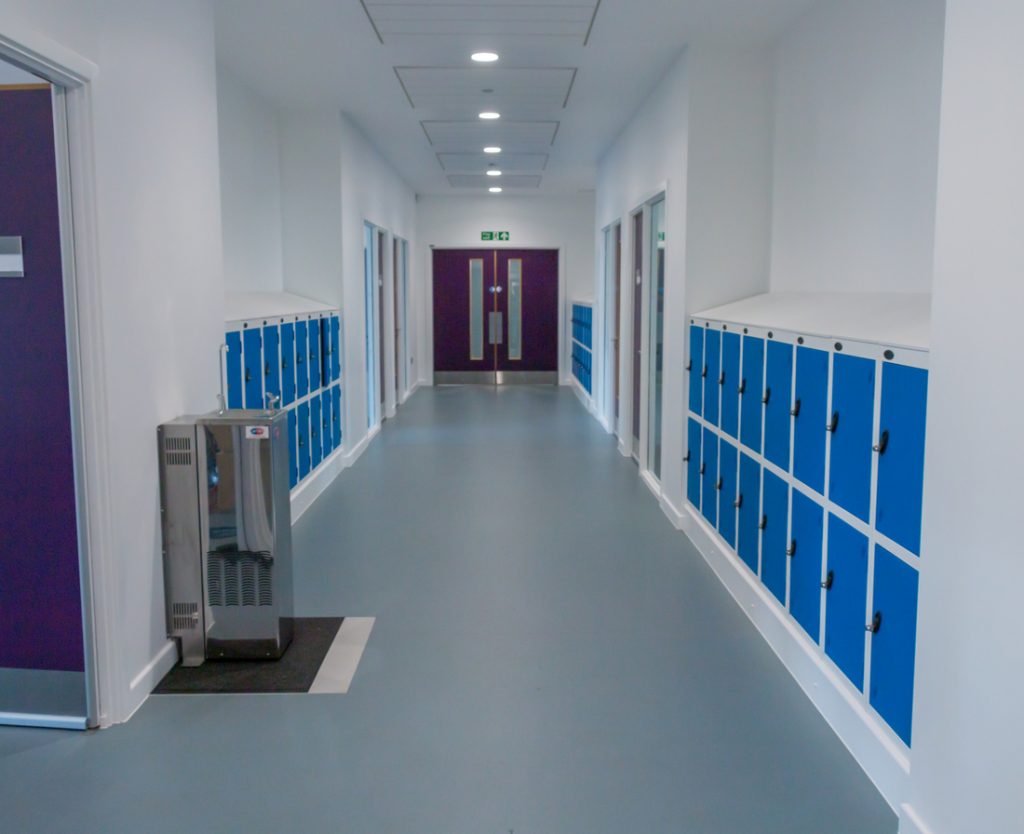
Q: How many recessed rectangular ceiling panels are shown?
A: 5